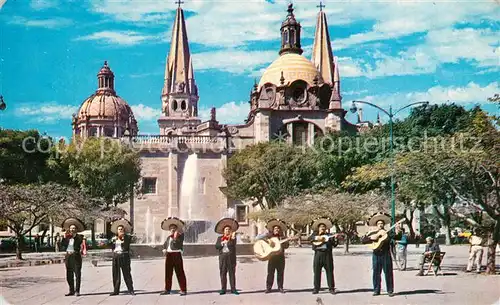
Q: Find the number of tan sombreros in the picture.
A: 7